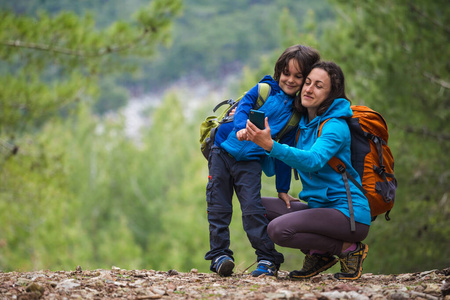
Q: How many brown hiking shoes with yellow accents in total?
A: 2